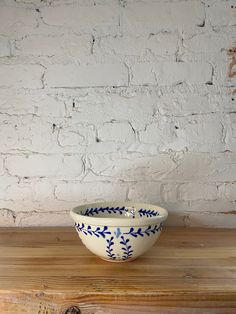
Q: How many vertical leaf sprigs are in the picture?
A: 2